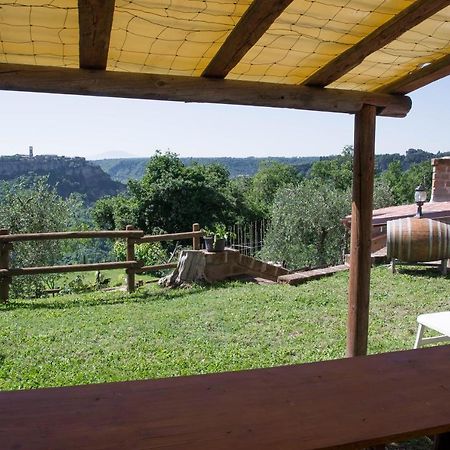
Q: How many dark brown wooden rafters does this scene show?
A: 4